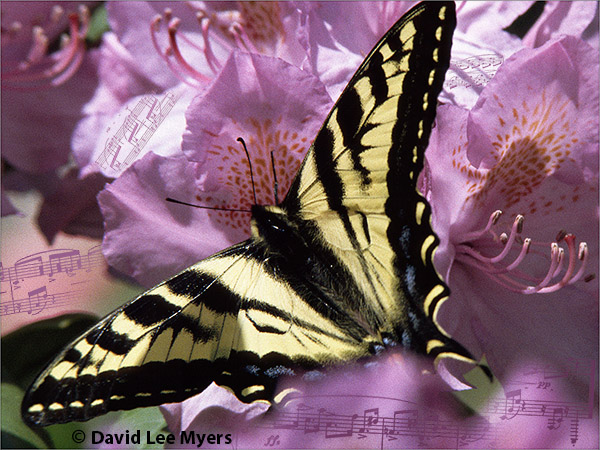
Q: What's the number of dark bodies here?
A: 1